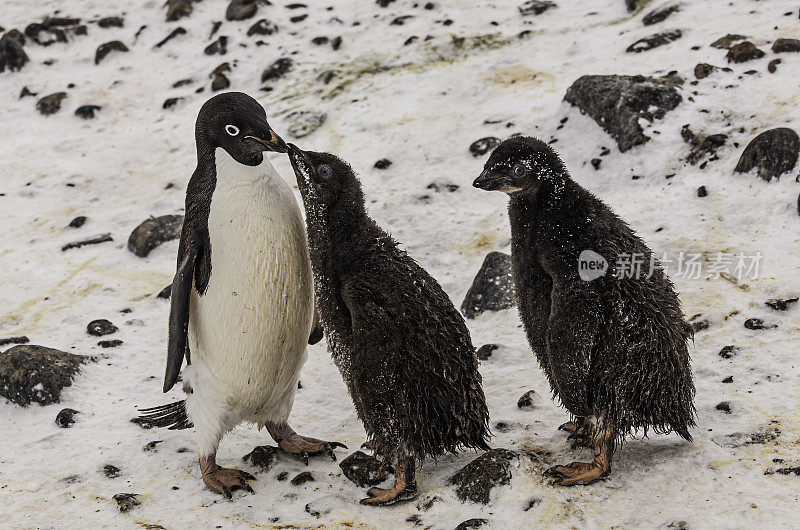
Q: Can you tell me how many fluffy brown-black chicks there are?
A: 2